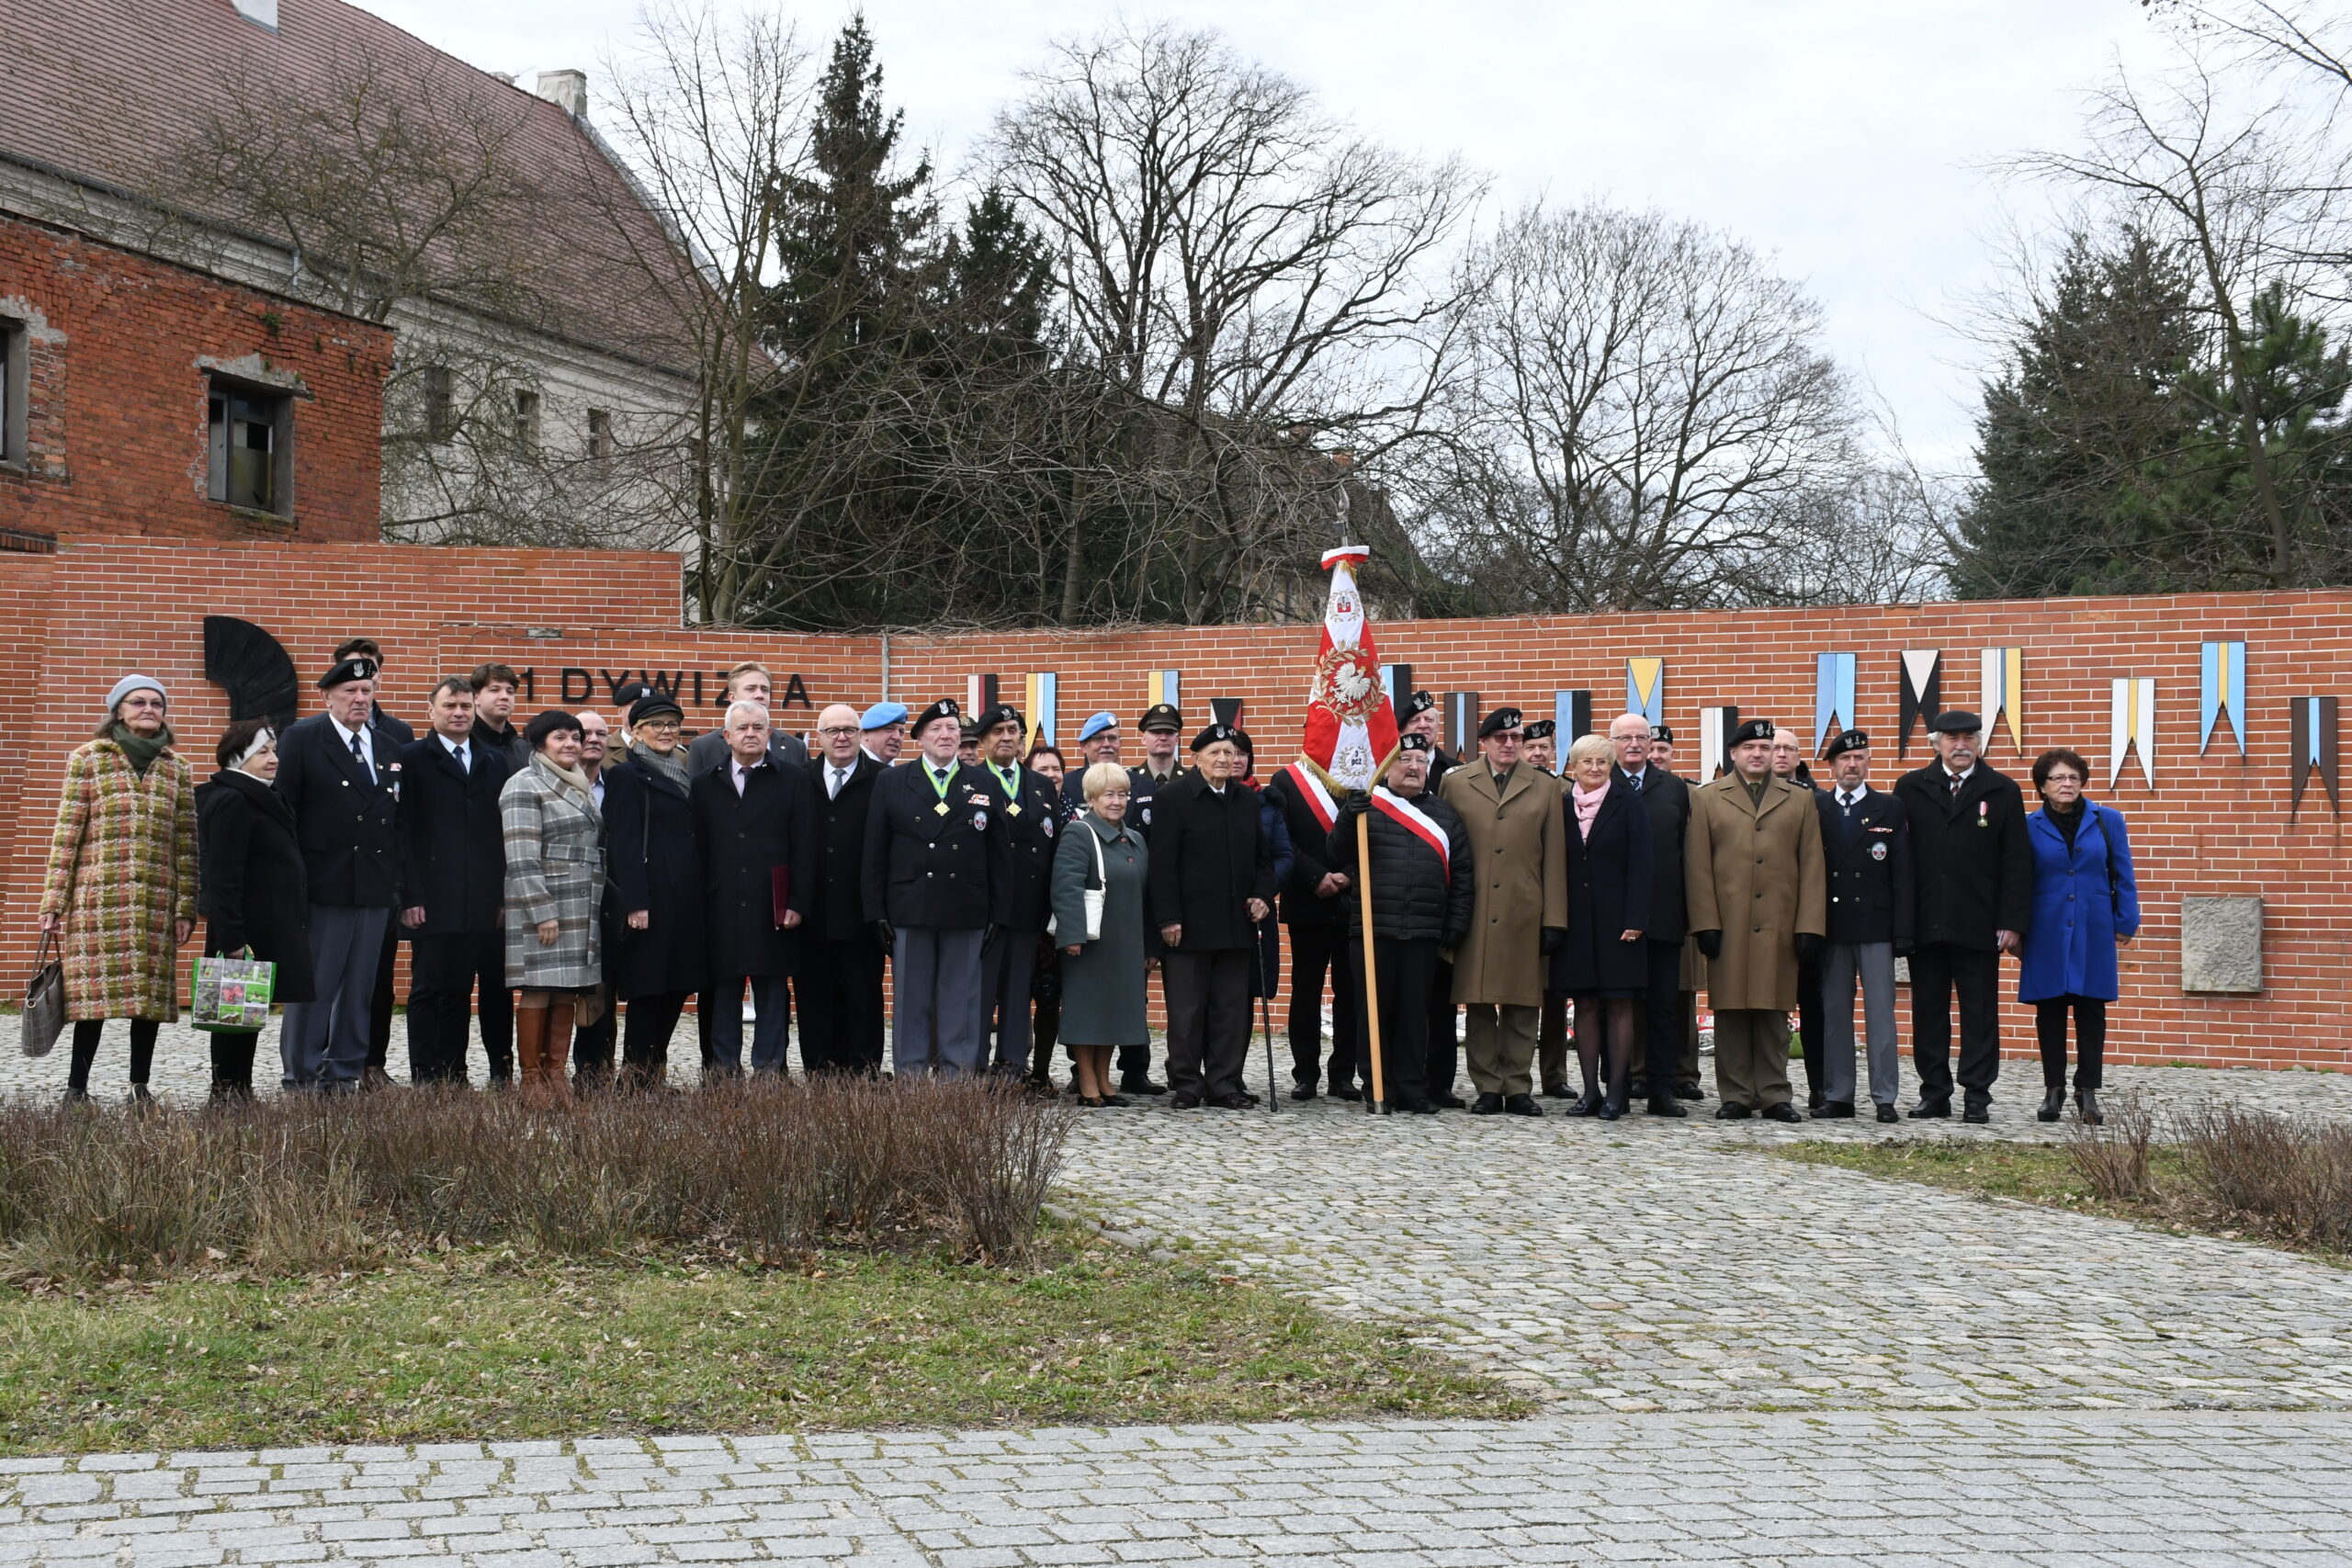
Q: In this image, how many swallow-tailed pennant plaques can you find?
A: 15